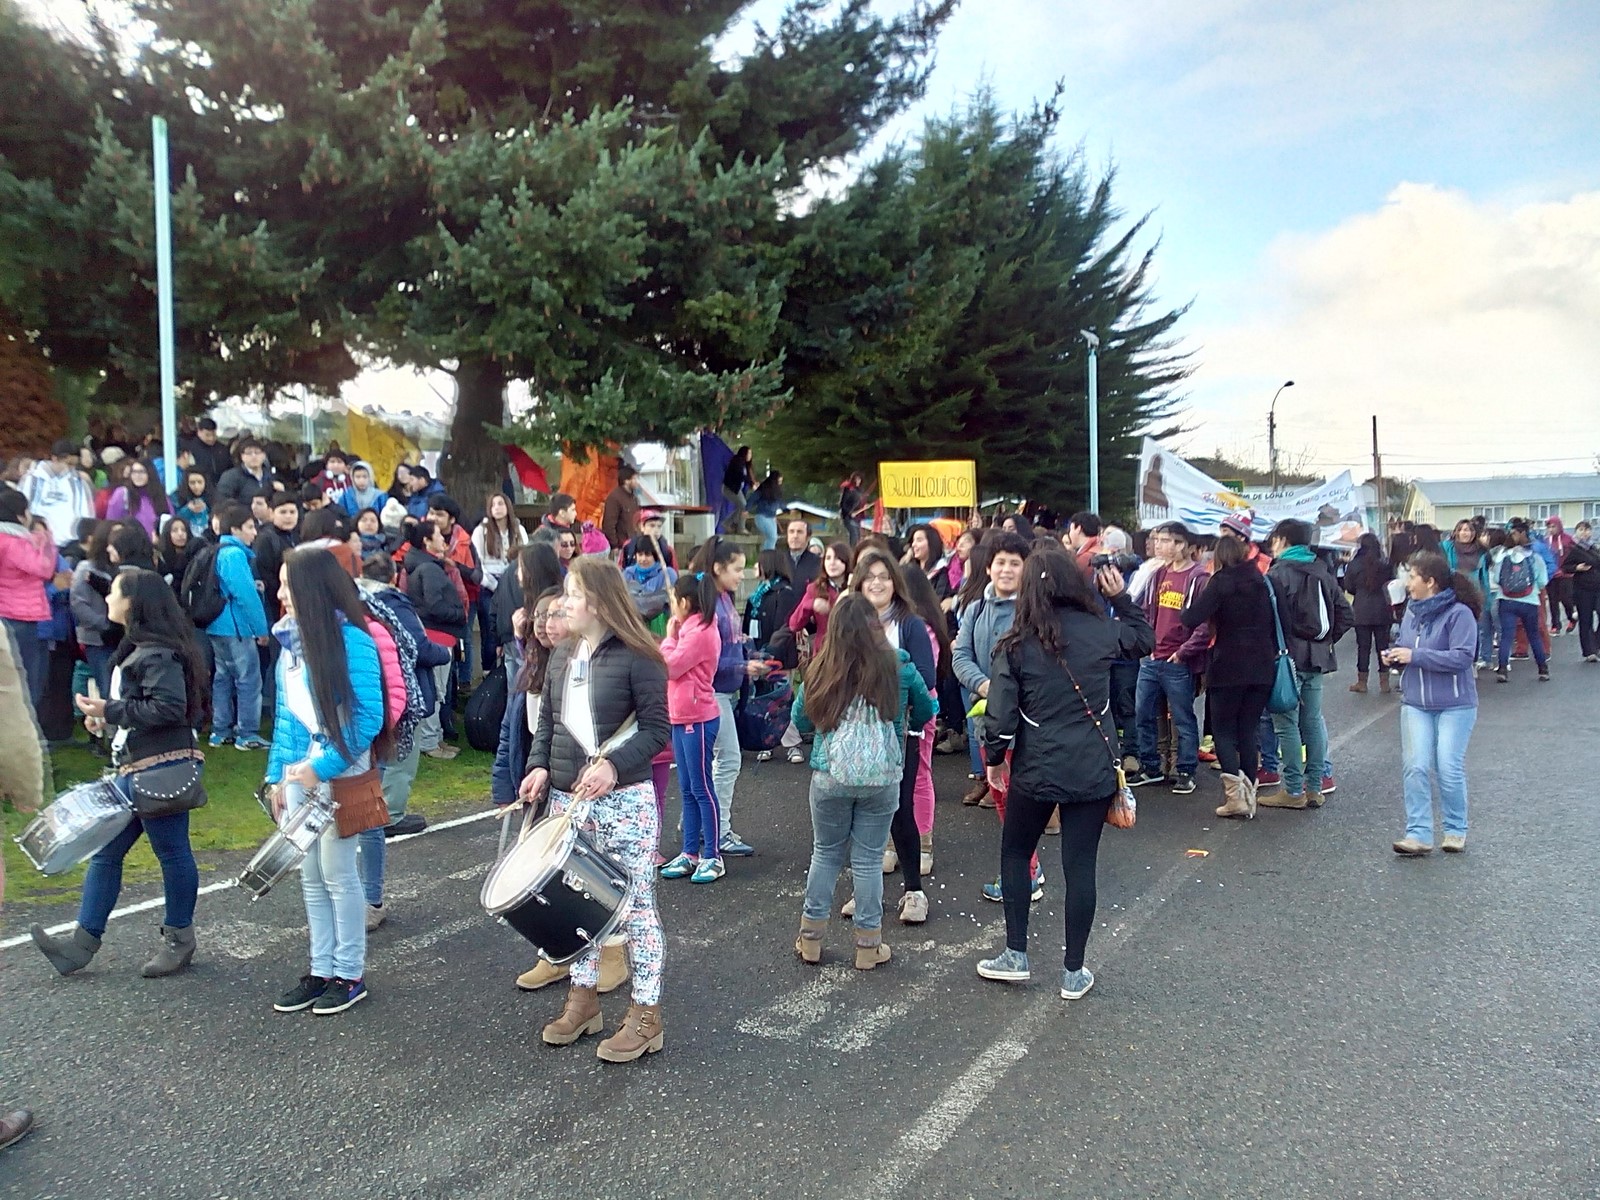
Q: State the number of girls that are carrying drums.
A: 3